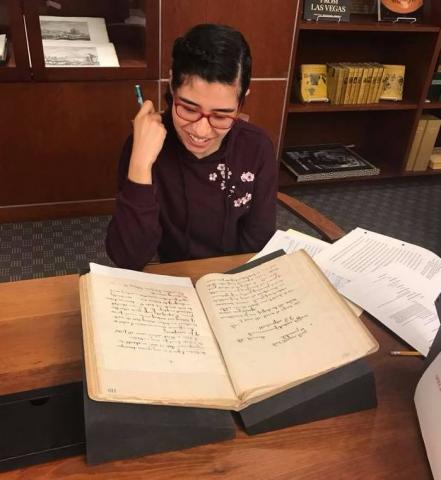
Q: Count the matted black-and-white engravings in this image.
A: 2